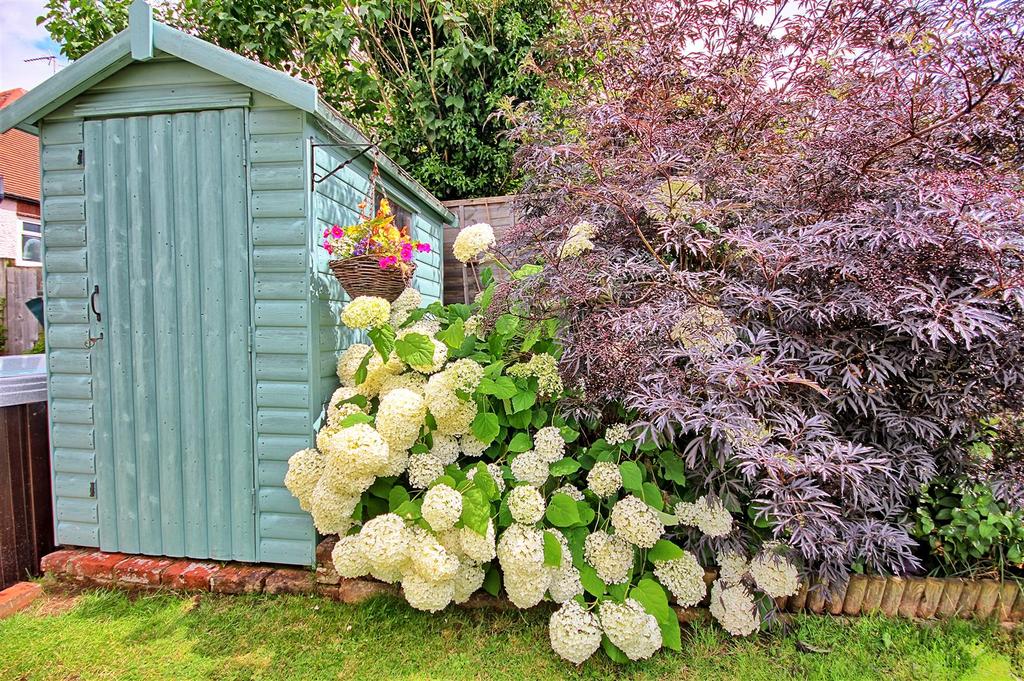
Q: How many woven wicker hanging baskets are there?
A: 1